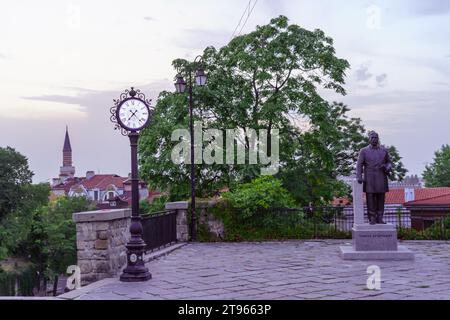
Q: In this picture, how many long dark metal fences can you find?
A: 2